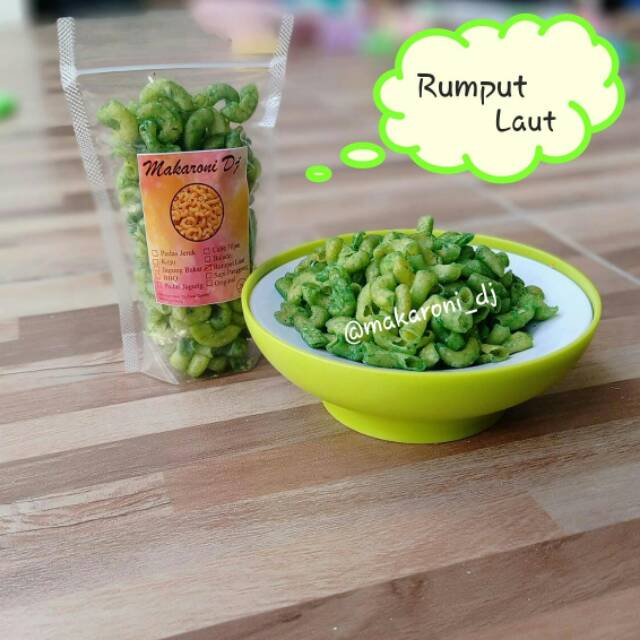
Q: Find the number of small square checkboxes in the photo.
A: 10